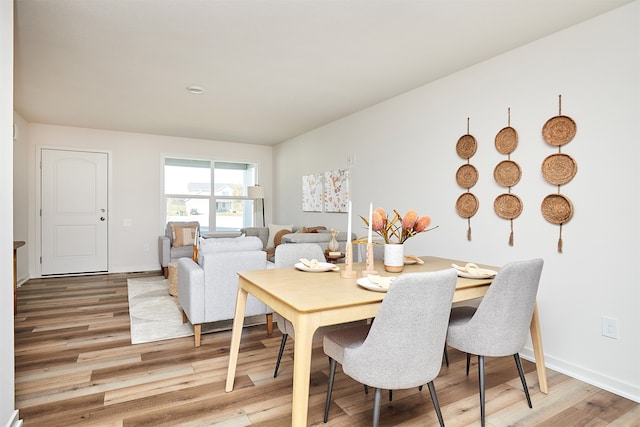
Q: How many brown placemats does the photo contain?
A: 9